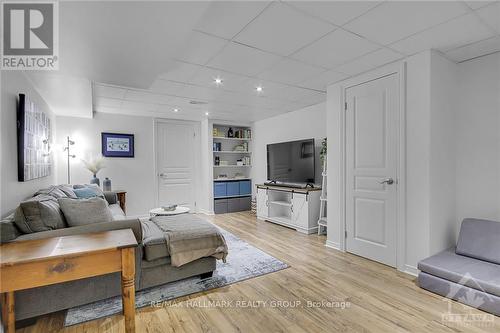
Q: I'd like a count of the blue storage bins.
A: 3